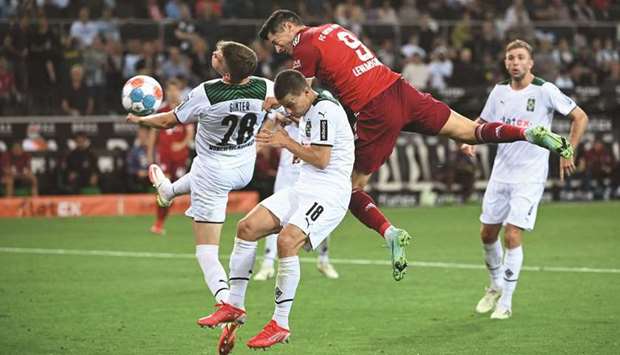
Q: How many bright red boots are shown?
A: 3